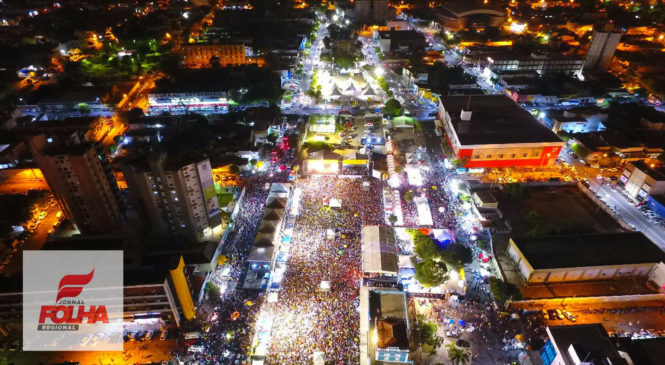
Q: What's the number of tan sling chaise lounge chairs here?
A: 0